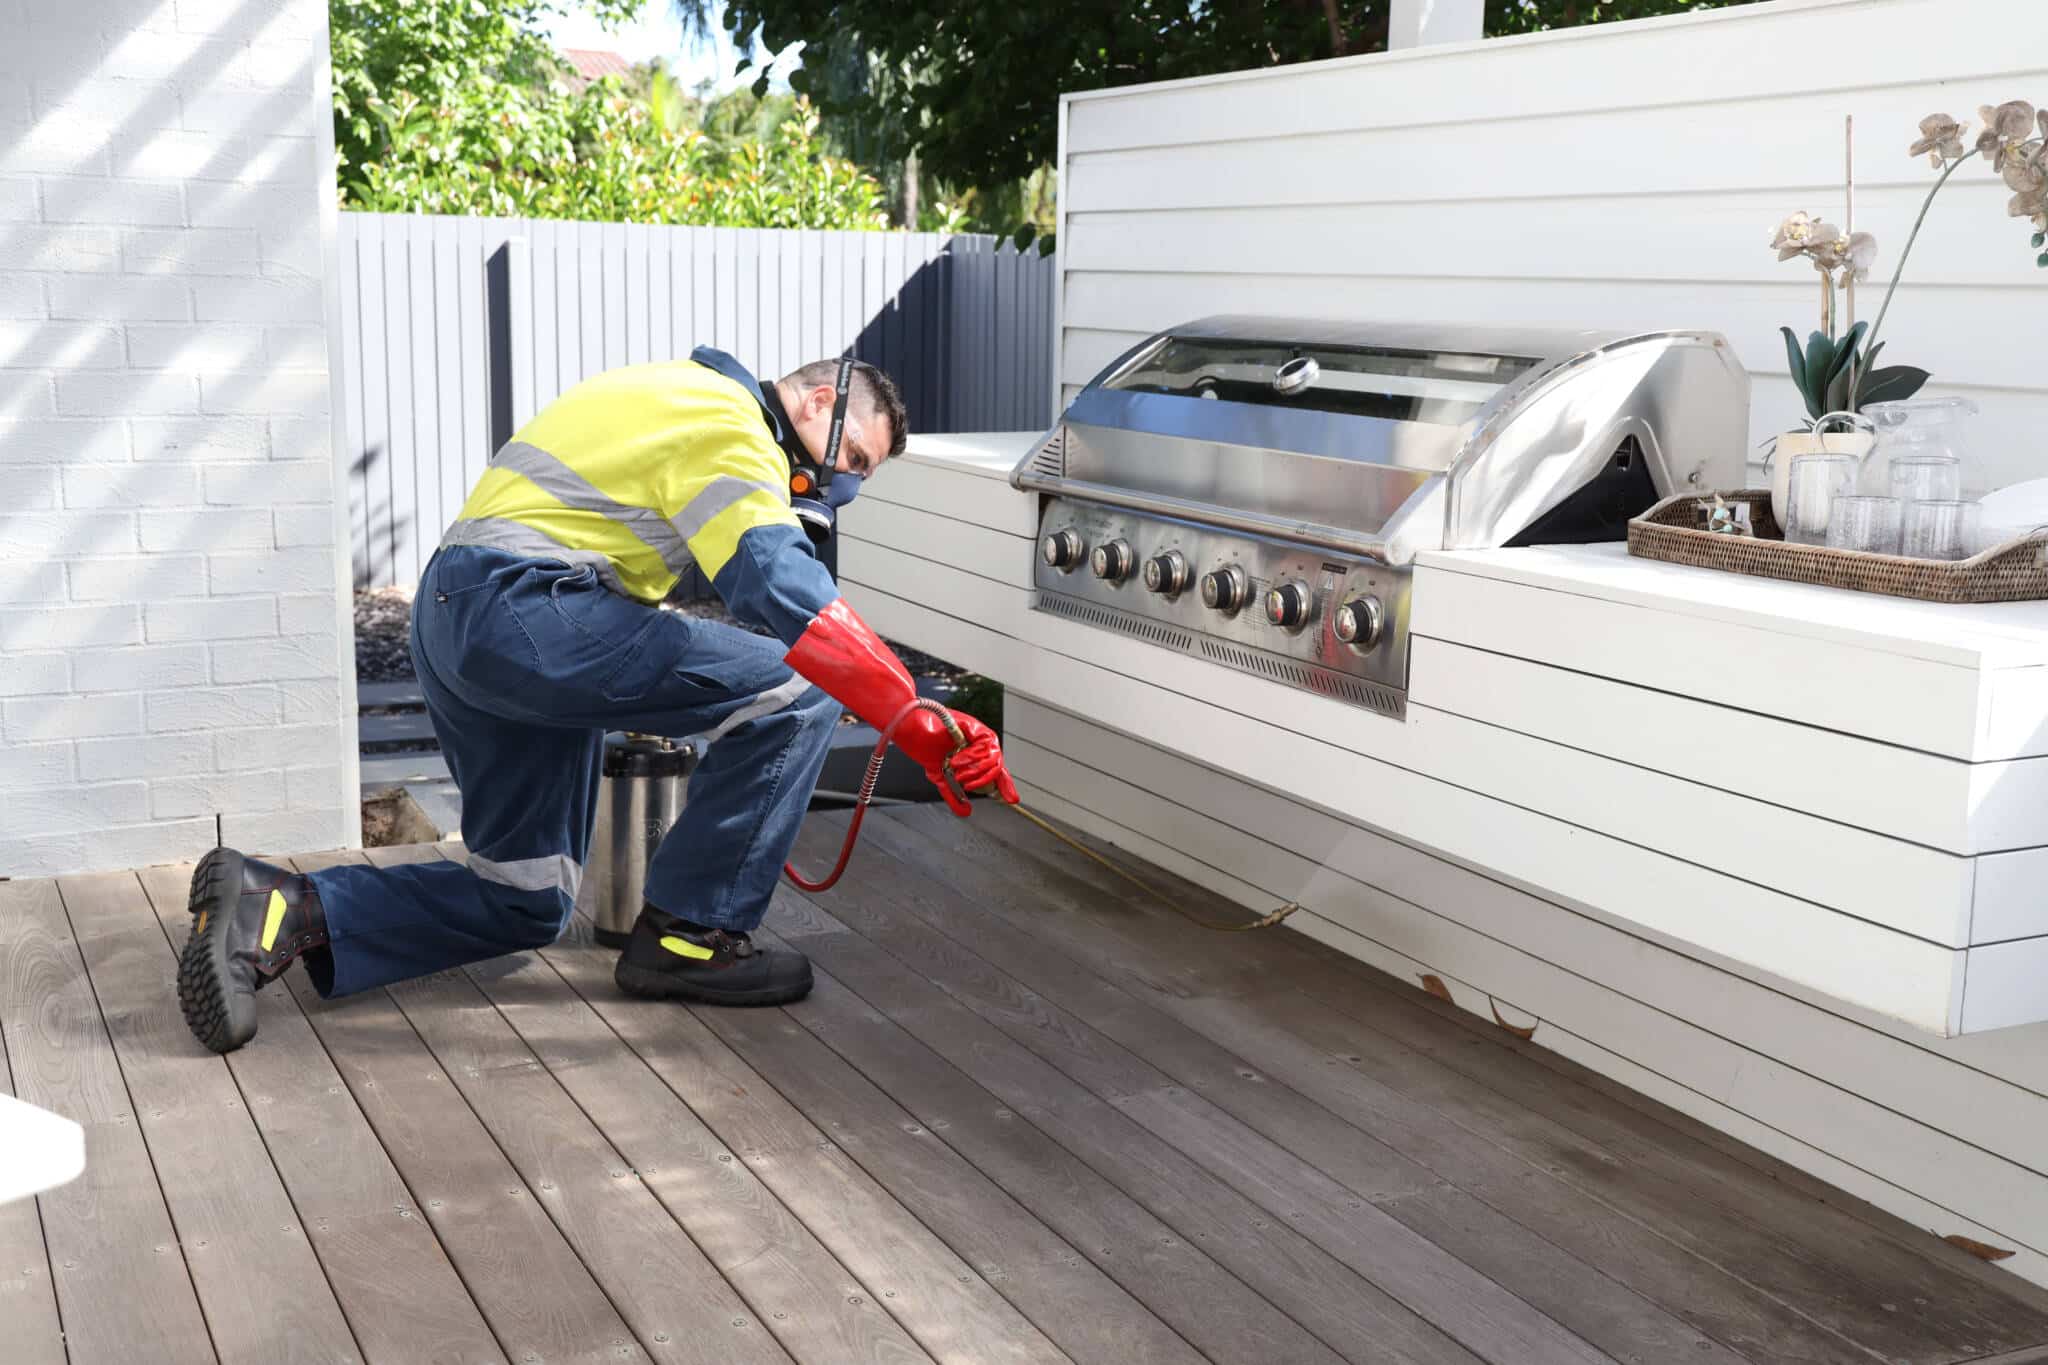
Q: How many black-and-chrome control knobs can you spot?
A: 6